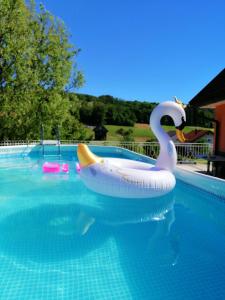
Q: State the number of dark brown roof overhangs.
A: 1